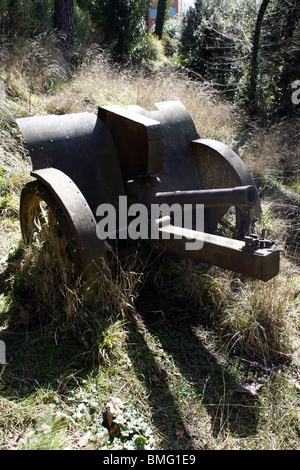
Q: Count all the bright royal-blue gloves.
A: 0